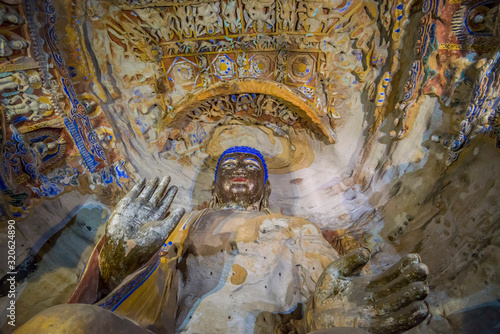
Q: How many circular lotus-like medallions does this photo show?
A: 4